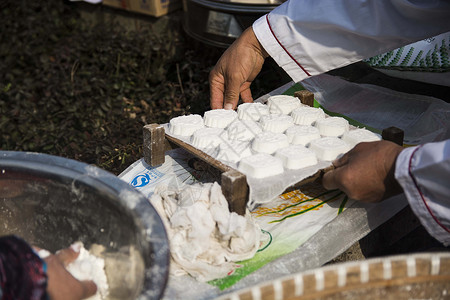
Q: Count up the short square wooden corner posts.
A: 4